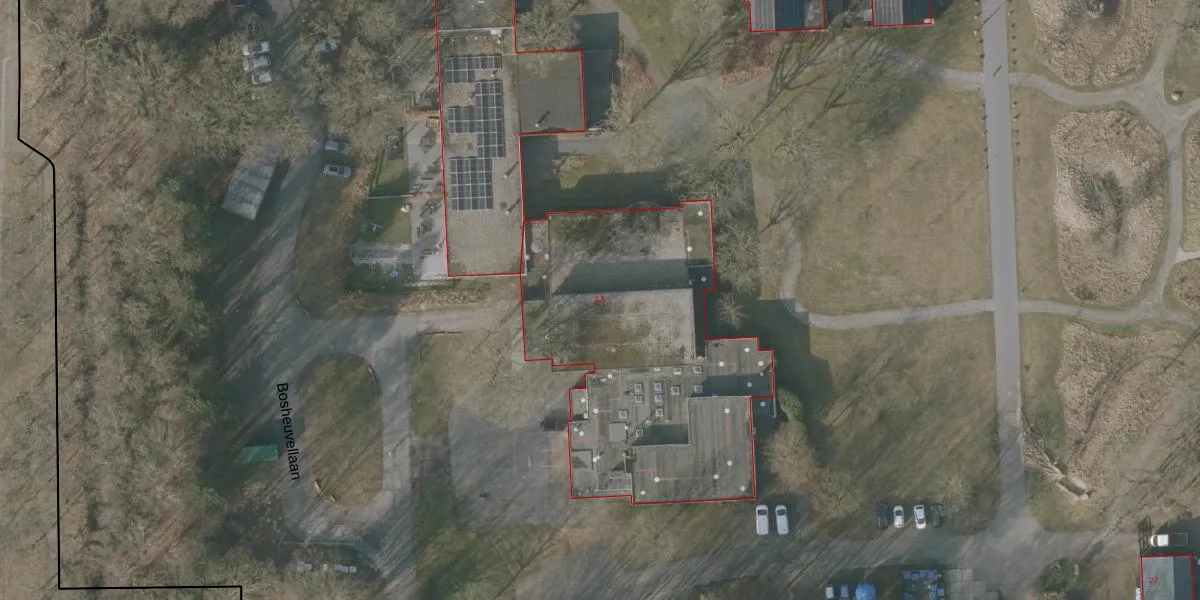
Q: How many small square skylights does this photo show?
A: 11